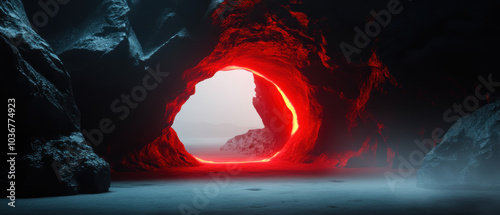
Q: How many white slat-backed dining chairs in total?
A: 0